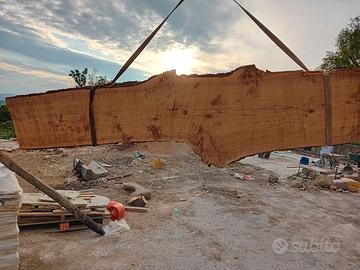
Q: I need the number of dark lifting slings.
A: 2